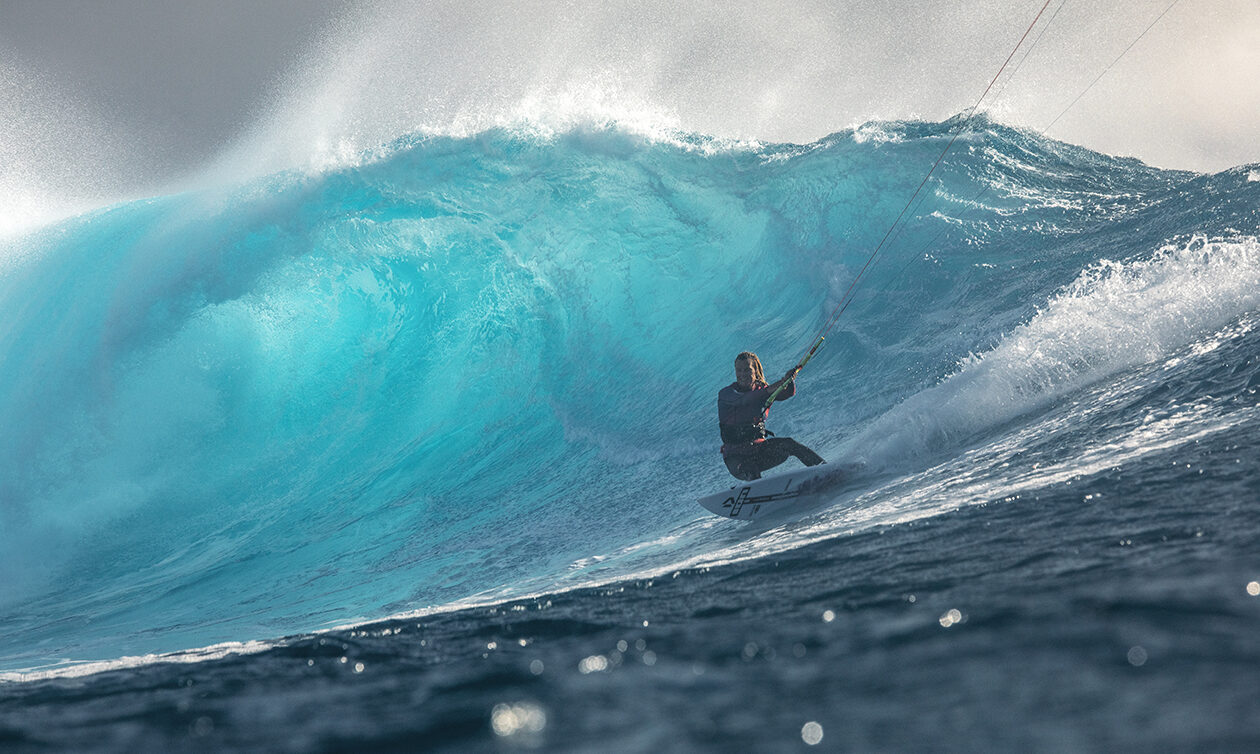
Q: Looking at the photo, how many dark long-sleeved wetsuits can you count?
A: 1